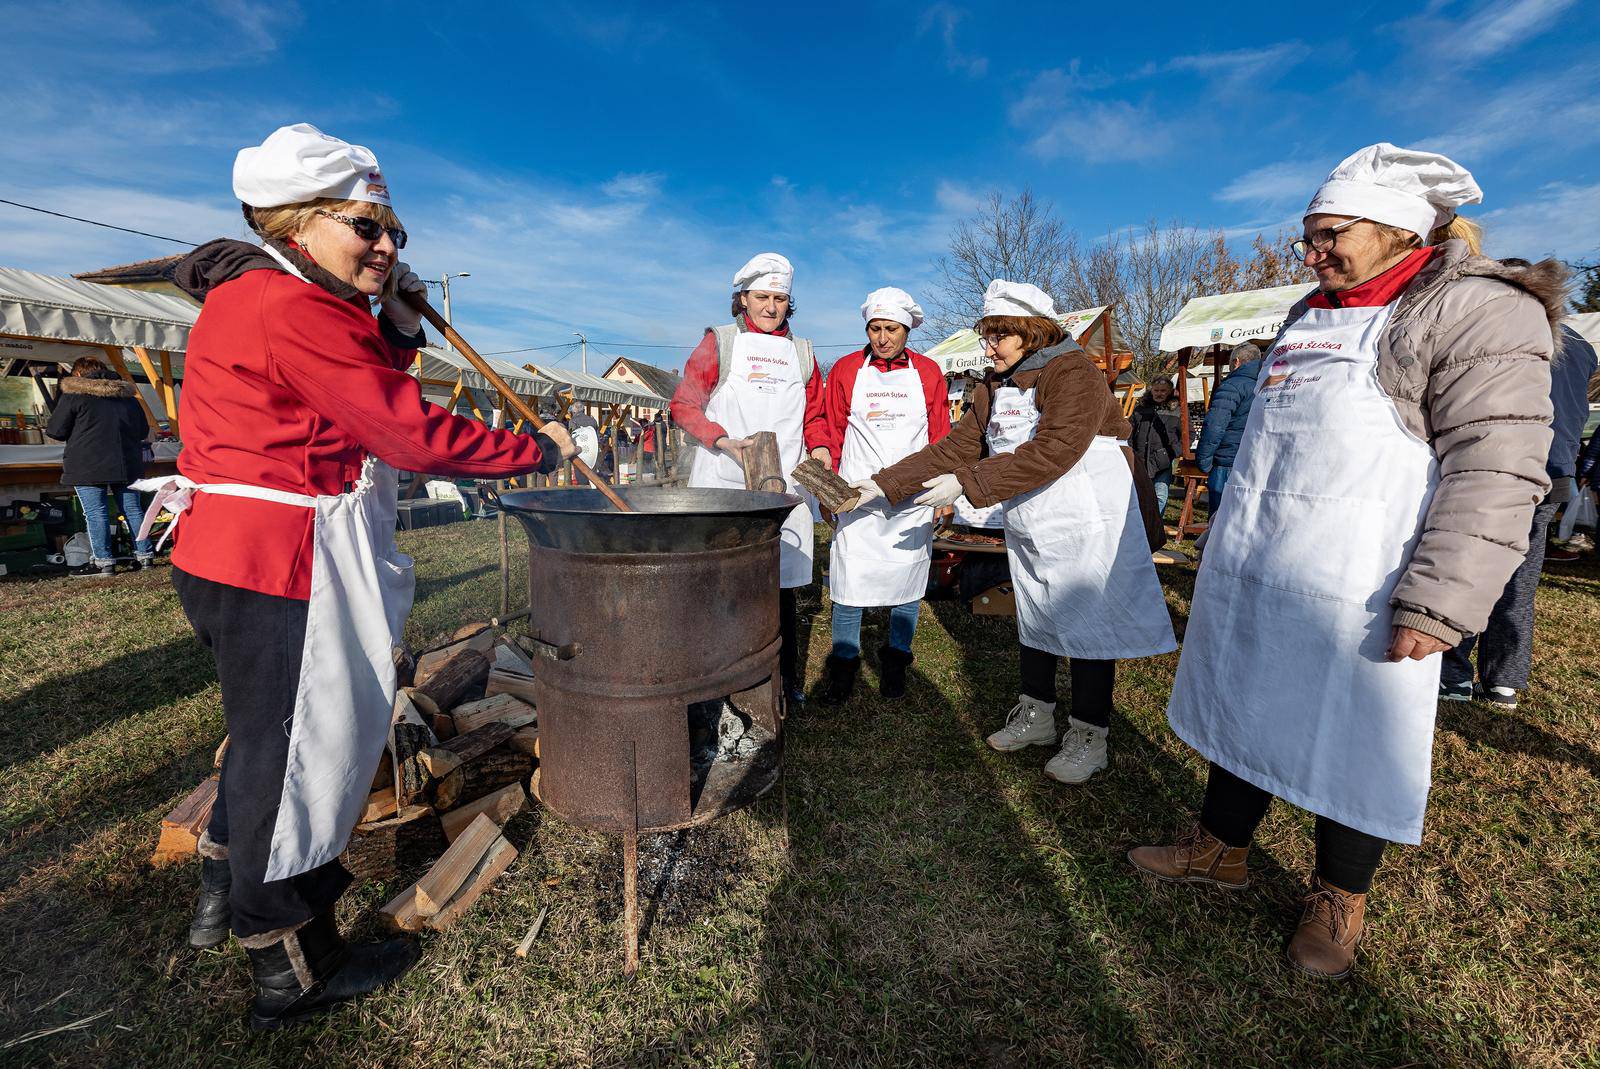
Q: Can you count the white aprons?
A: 5